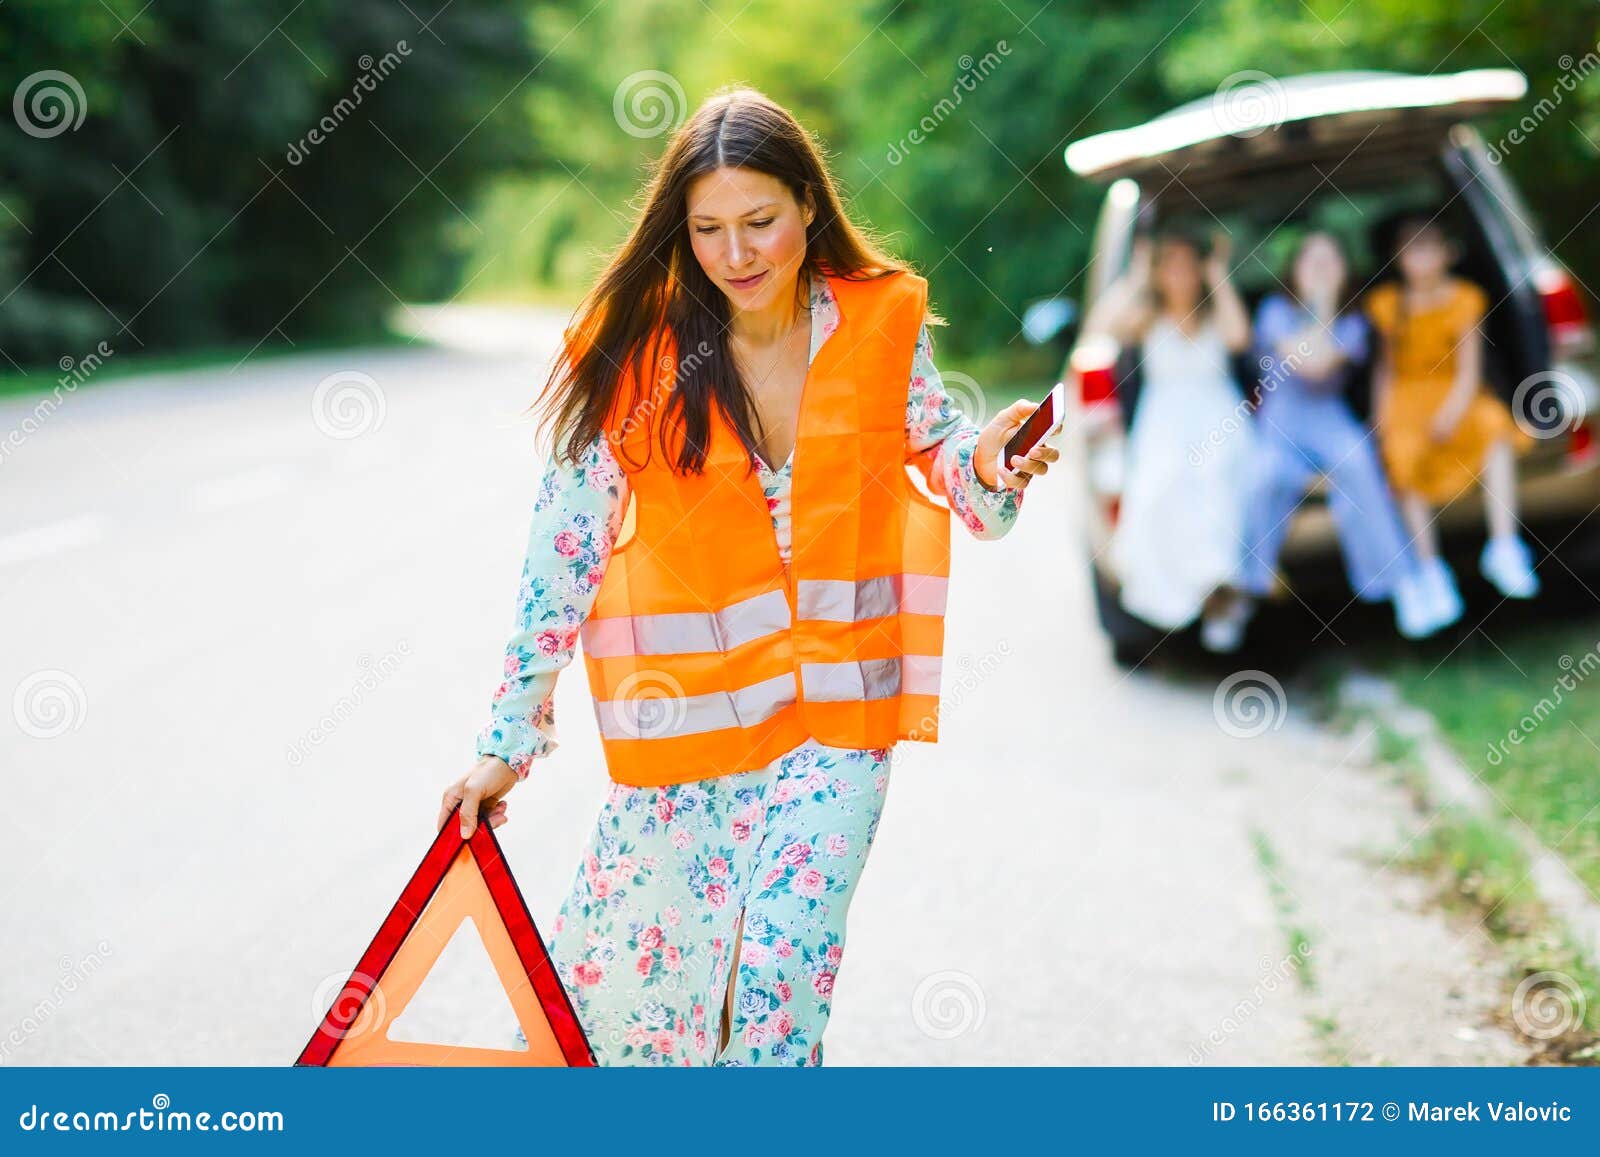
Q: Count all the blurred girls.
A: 3